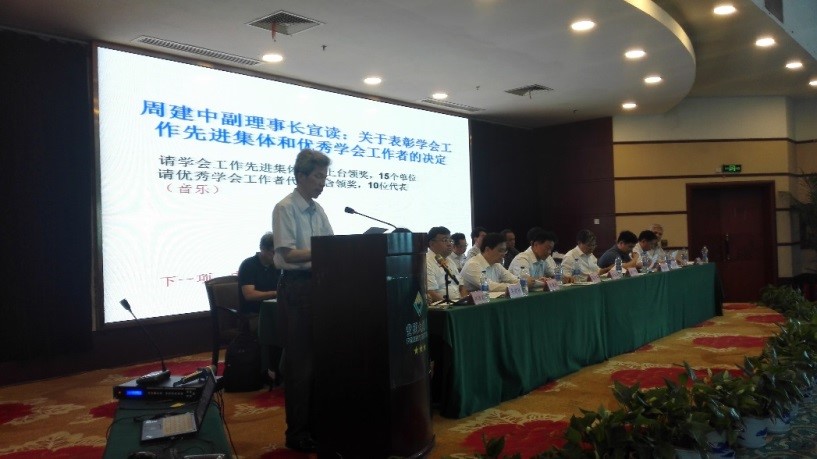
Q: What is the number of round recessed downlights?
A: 11